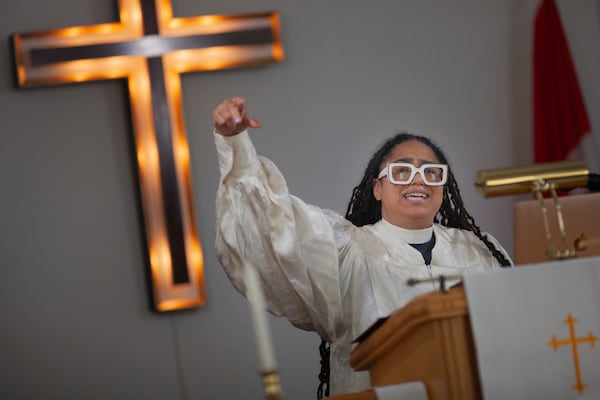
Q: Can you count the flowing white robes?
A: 1